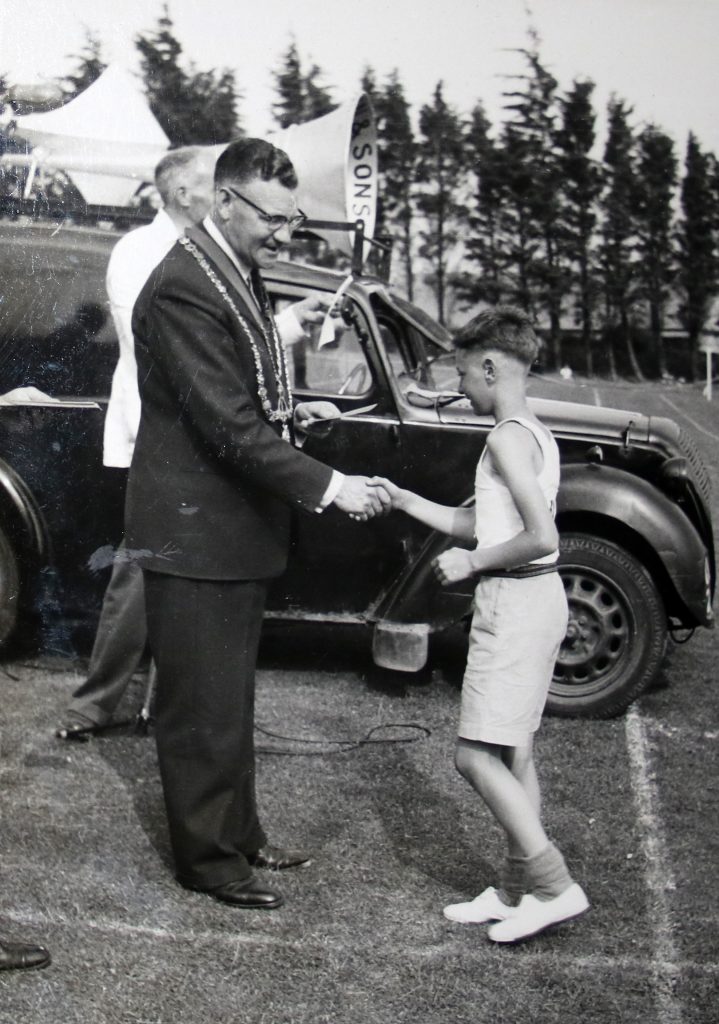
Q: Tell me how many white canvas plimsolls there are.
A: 2